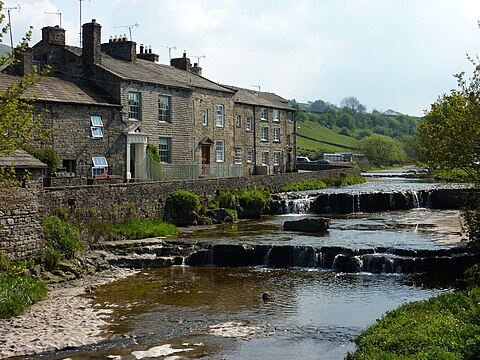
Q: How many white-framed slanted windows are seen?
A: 3